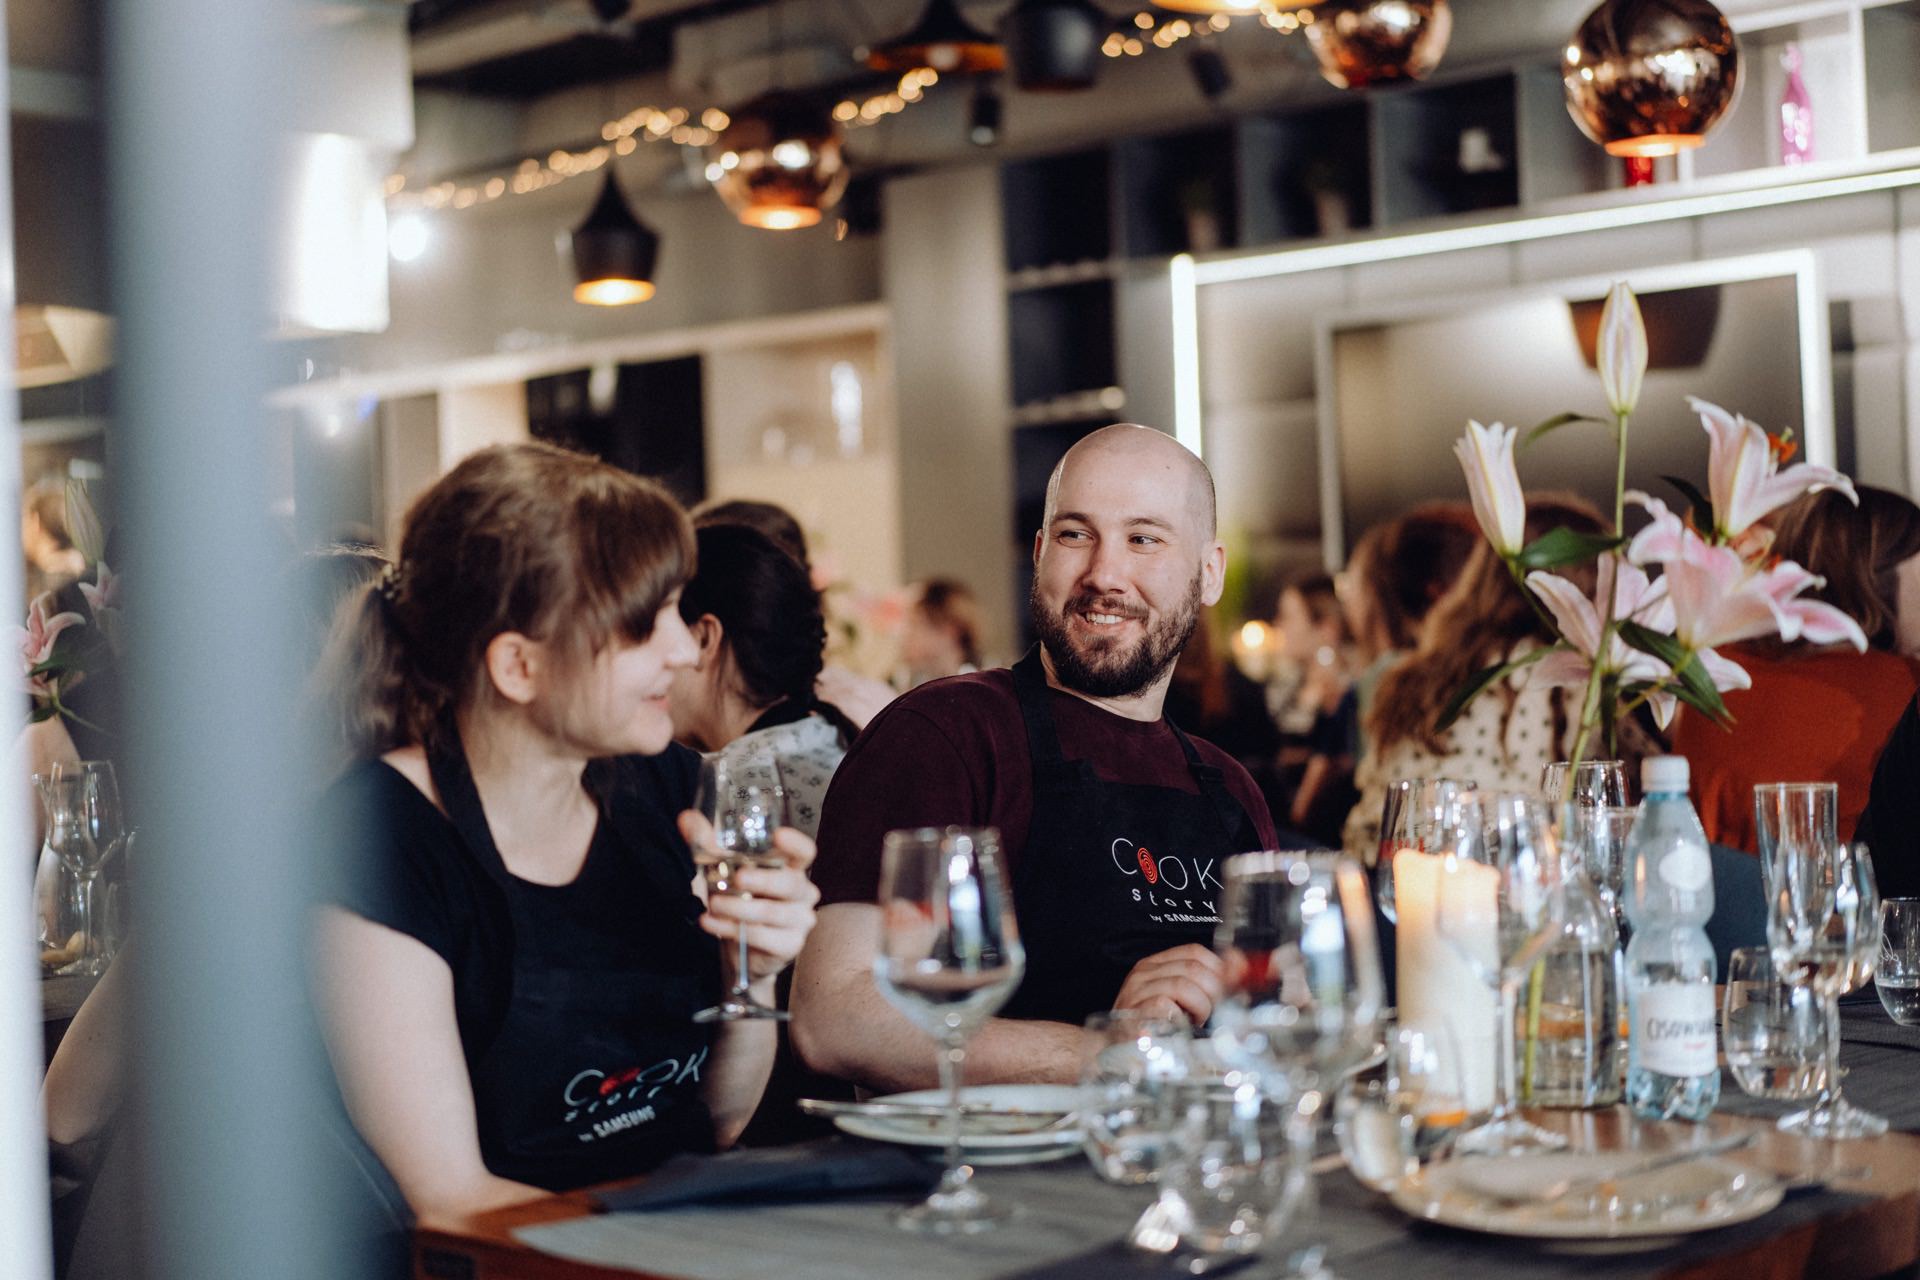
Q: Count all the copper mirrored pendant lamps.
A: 3